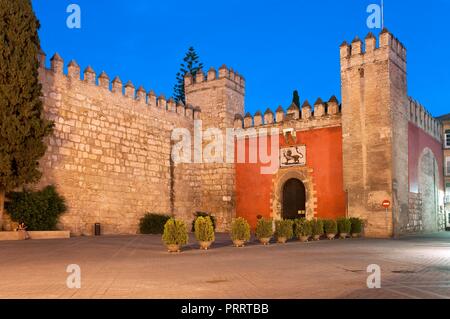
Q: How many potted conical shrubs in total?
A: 10